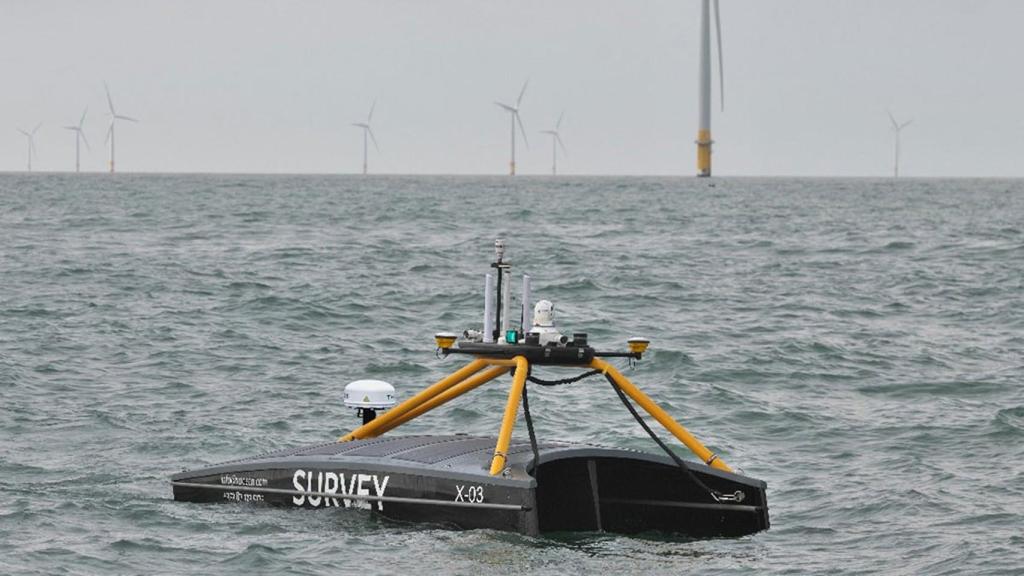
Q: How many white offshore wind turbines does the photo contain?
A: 8